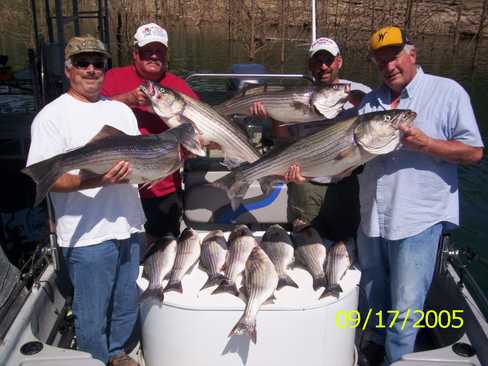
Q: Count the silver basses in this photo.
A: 12